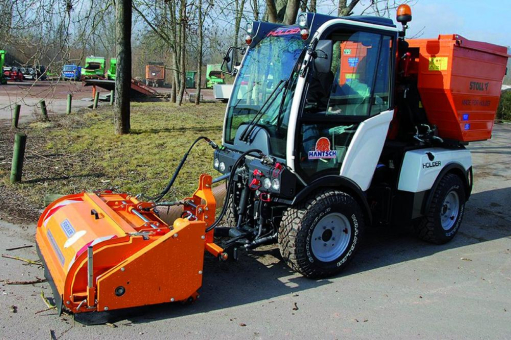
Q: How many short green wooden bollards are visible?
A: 6